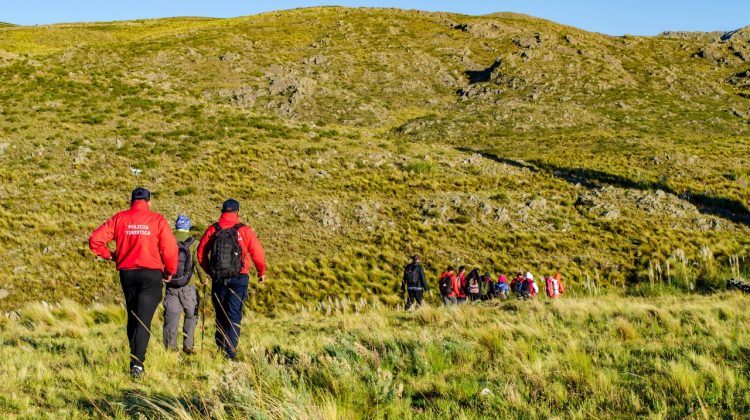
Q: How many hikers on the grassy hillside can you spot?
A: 12